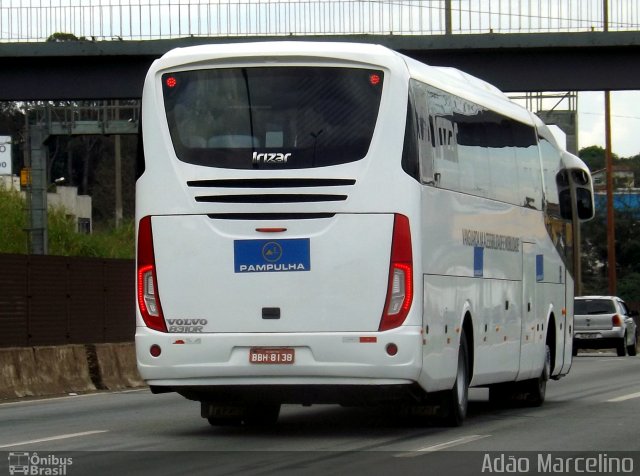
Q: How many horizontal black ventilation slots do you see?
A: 3